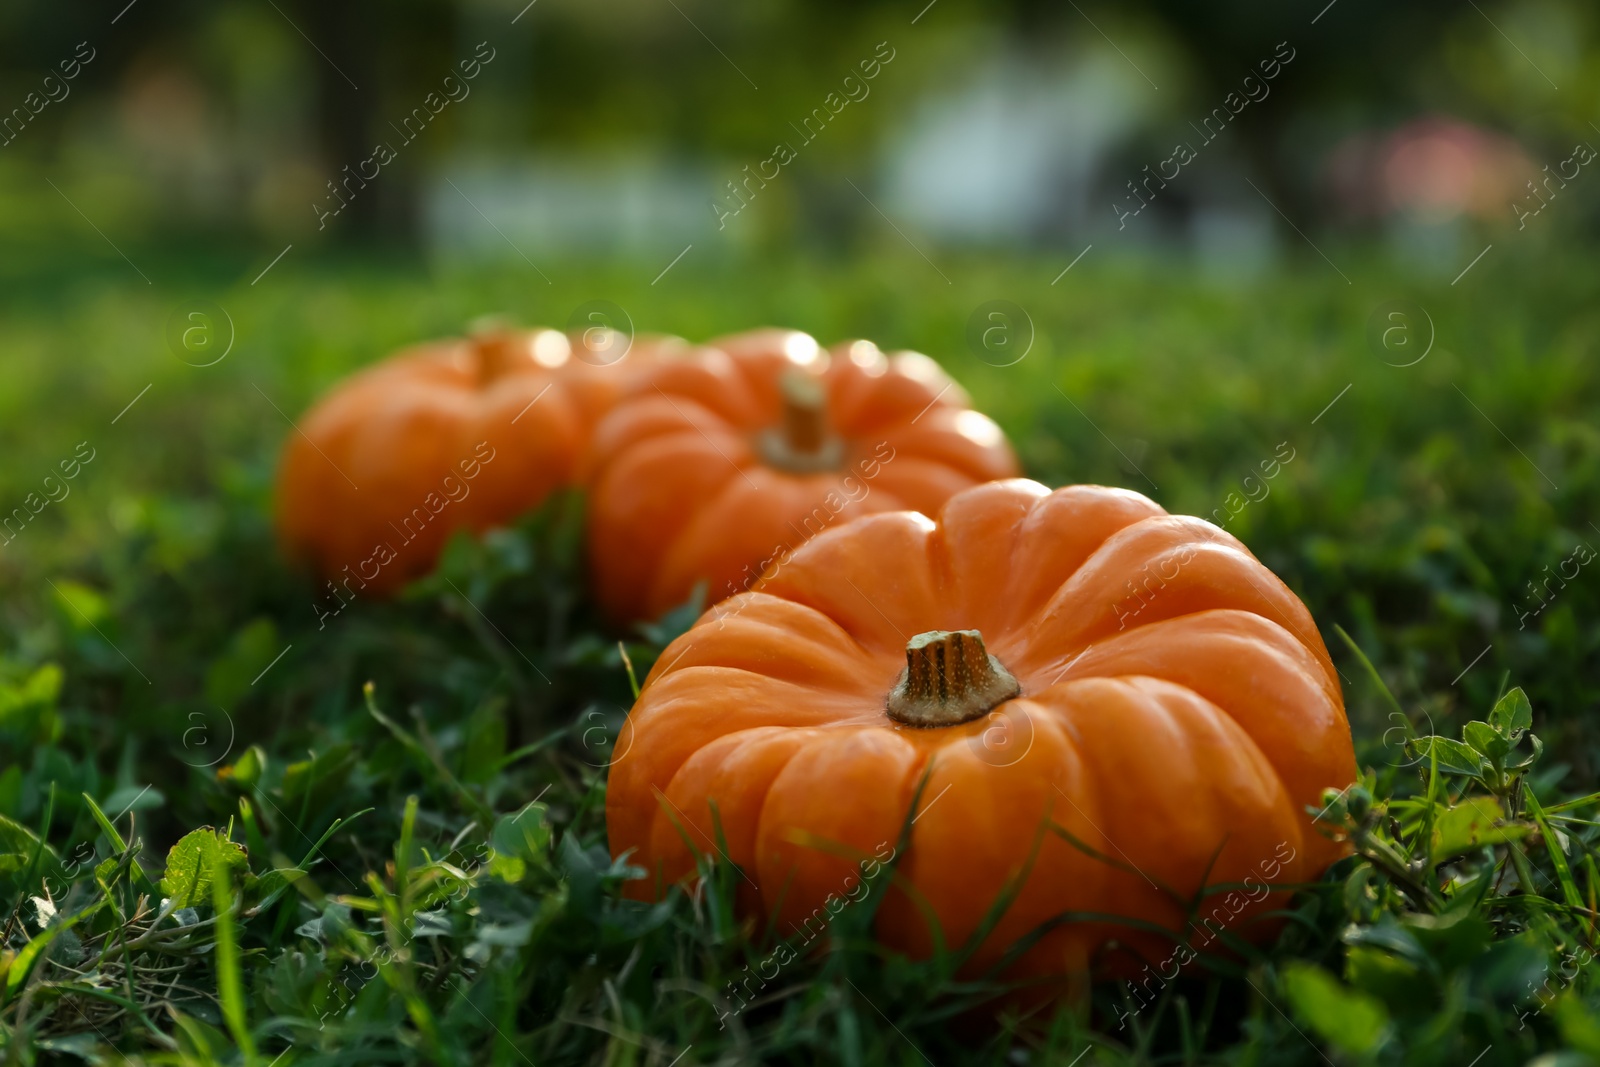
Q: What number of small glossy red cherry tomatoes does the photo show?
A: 0